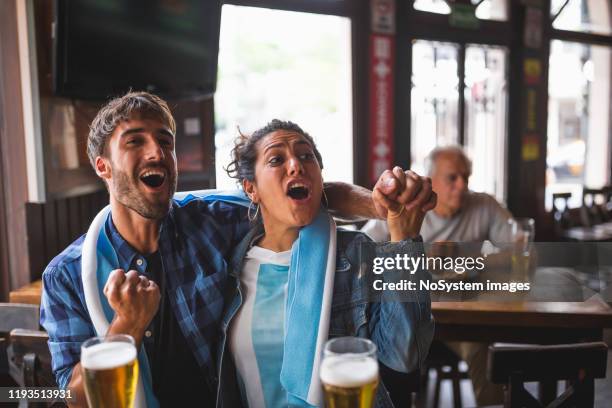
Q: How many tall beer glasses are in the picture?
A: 3